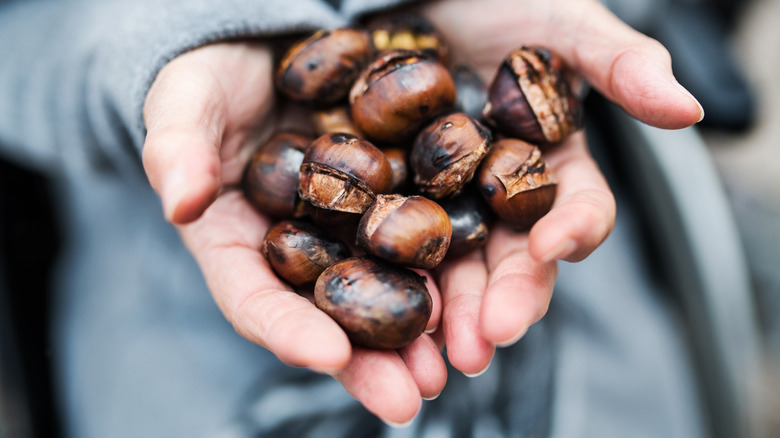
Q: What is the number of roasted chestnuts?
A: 15